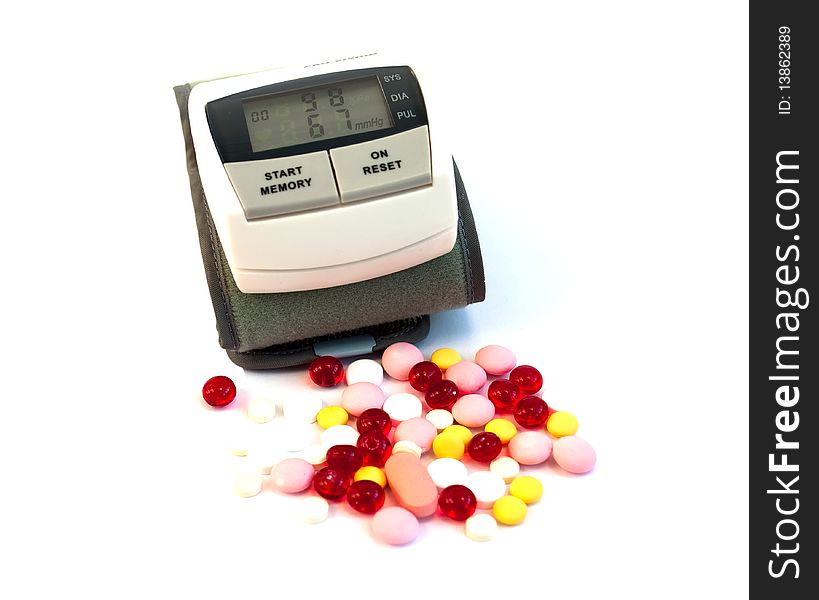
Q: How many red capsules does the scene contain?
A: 14